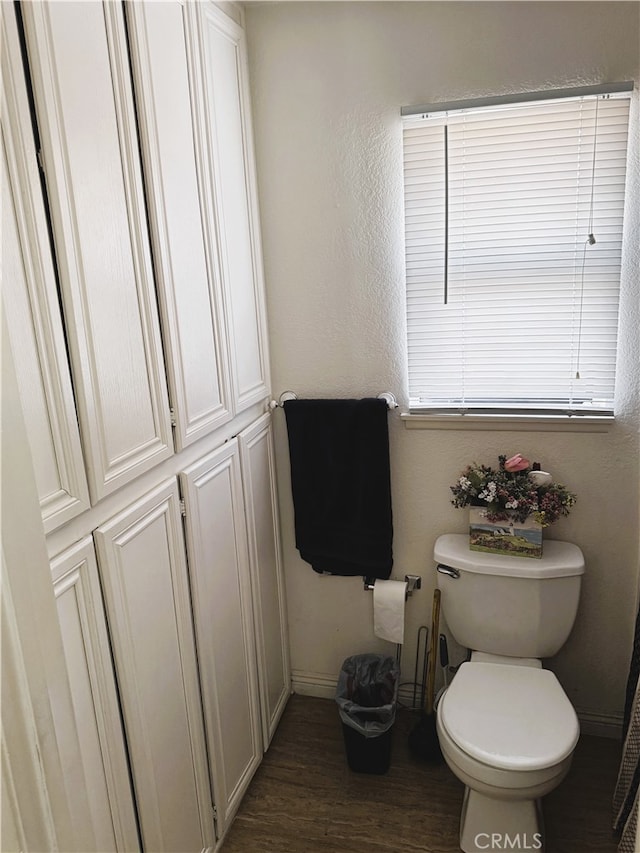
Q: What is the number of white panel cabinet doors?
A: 8